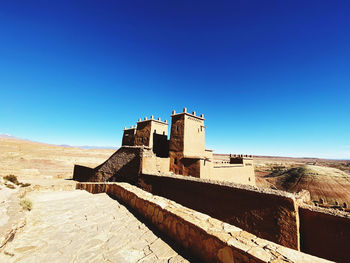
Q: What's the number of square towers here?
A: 3